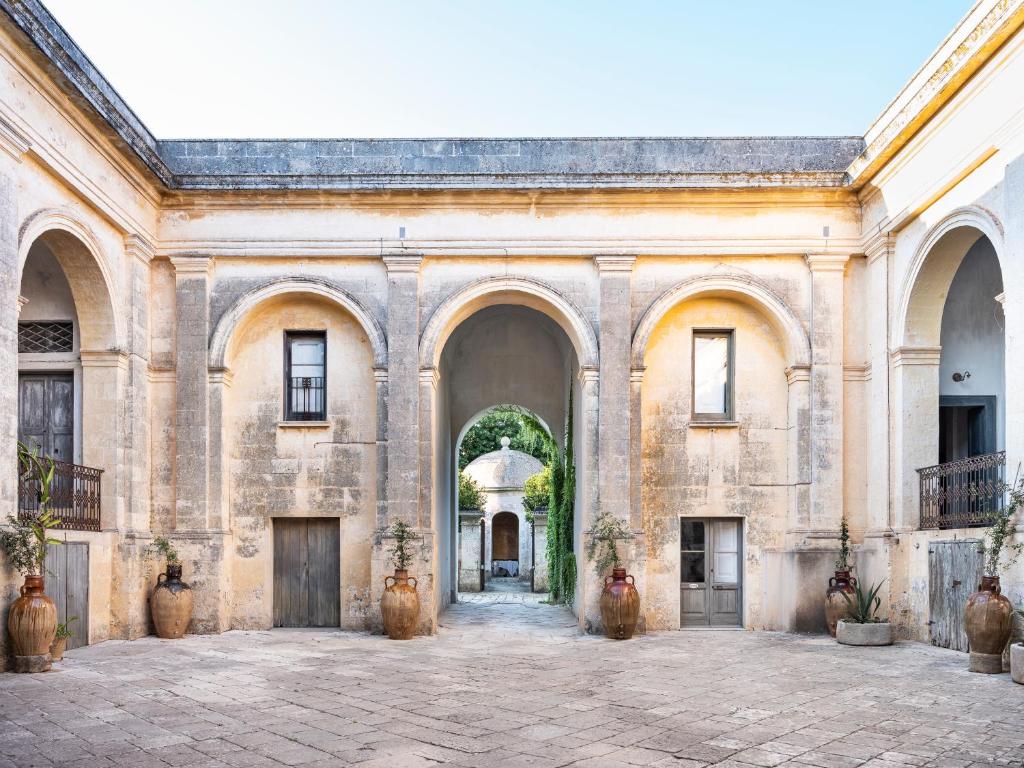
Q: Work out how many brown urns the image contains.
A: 6